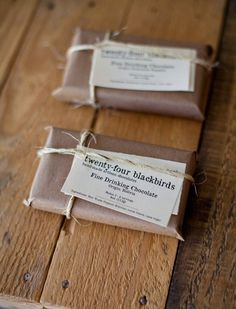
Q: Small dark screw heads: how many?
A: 3